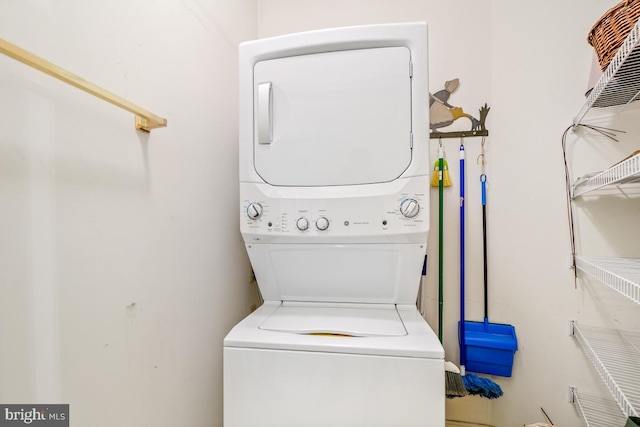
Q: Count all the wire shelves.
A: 5